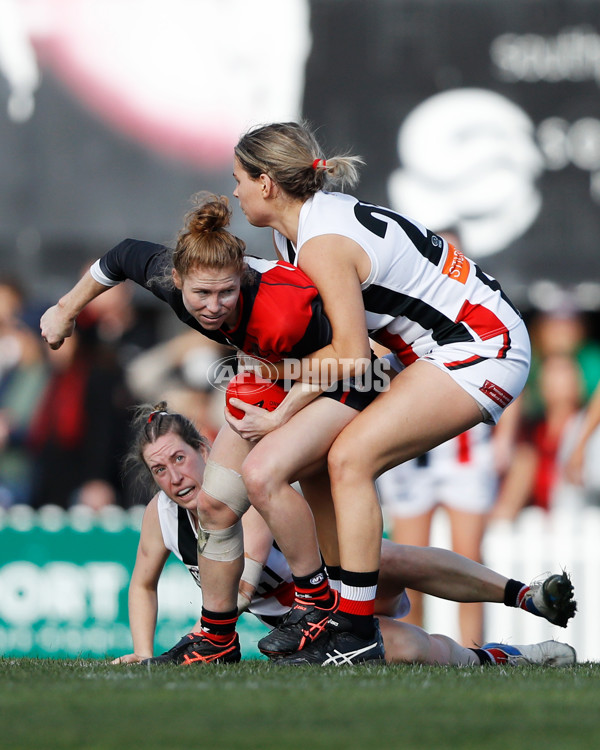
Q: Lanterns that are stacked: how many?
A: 0